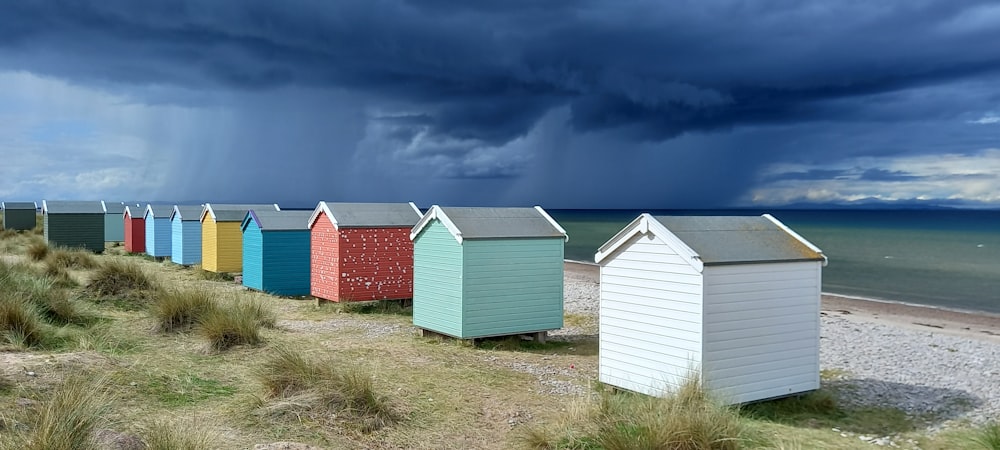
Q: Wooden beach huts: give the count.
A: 11